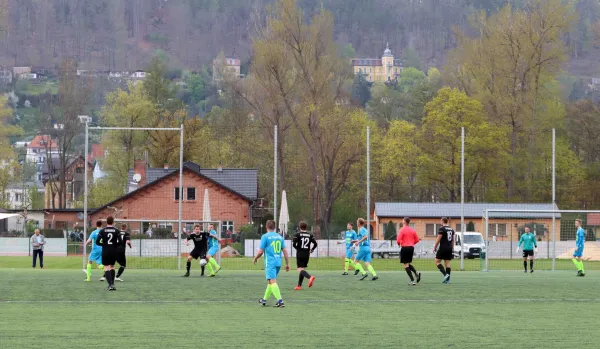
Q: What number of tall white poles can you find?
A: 6